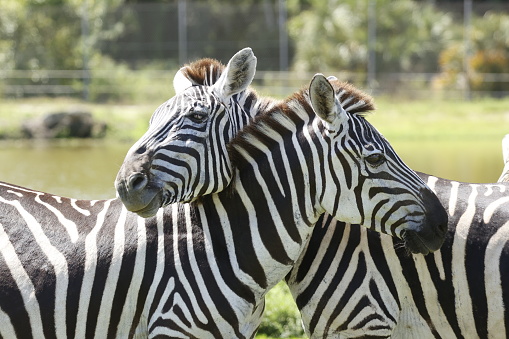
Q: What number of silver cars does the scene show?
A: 0